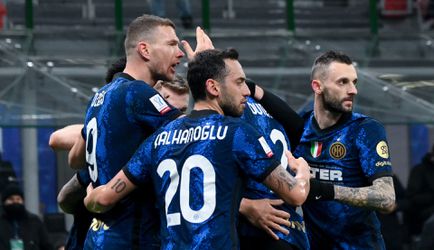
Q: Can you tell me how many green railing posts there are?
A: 5